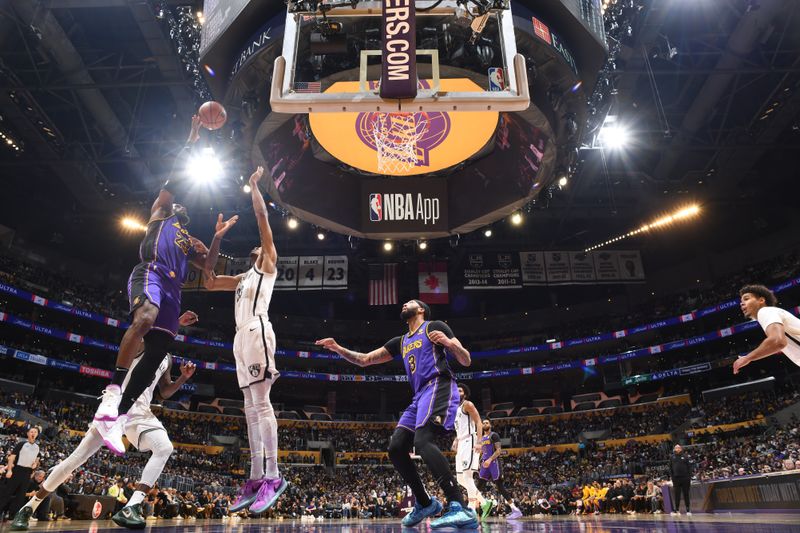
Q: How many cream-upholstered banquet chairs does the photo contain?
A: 0